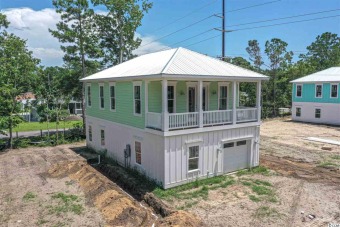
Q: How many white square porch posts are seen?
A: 4